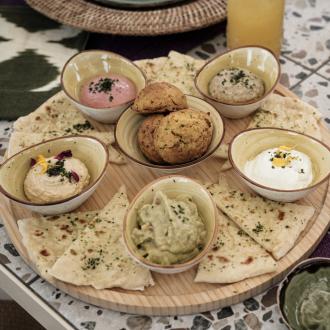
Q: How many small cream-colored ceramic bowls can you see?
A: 6